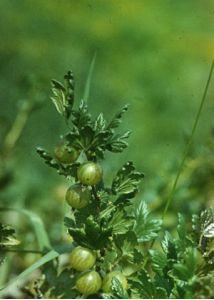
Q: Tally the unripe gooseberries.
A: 6